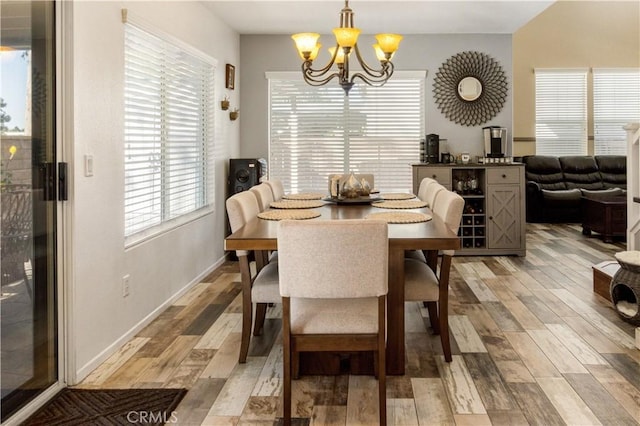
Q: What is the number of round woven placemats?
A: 6